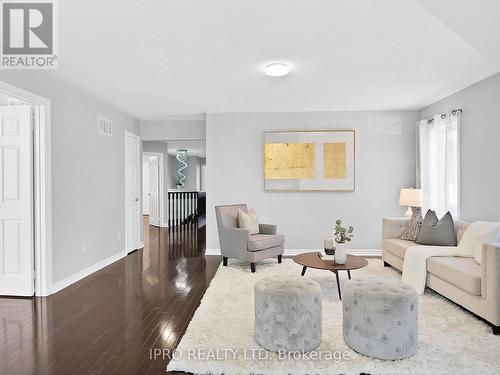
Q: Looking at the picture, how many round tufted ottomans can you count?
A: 2